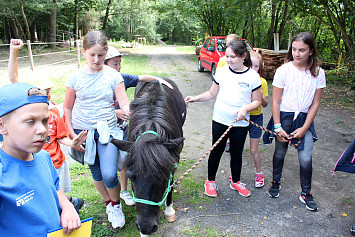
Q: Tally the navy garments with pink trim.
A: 1